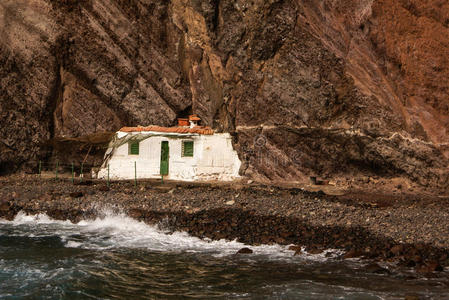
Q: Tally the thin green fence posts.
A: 7